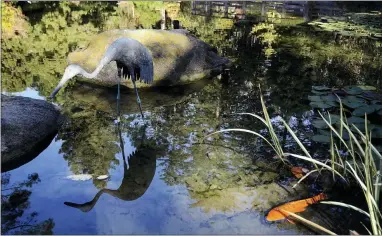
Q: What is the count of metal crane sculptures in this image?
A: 1